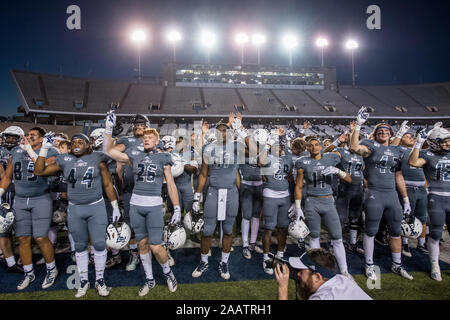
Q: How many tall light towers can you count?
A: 8